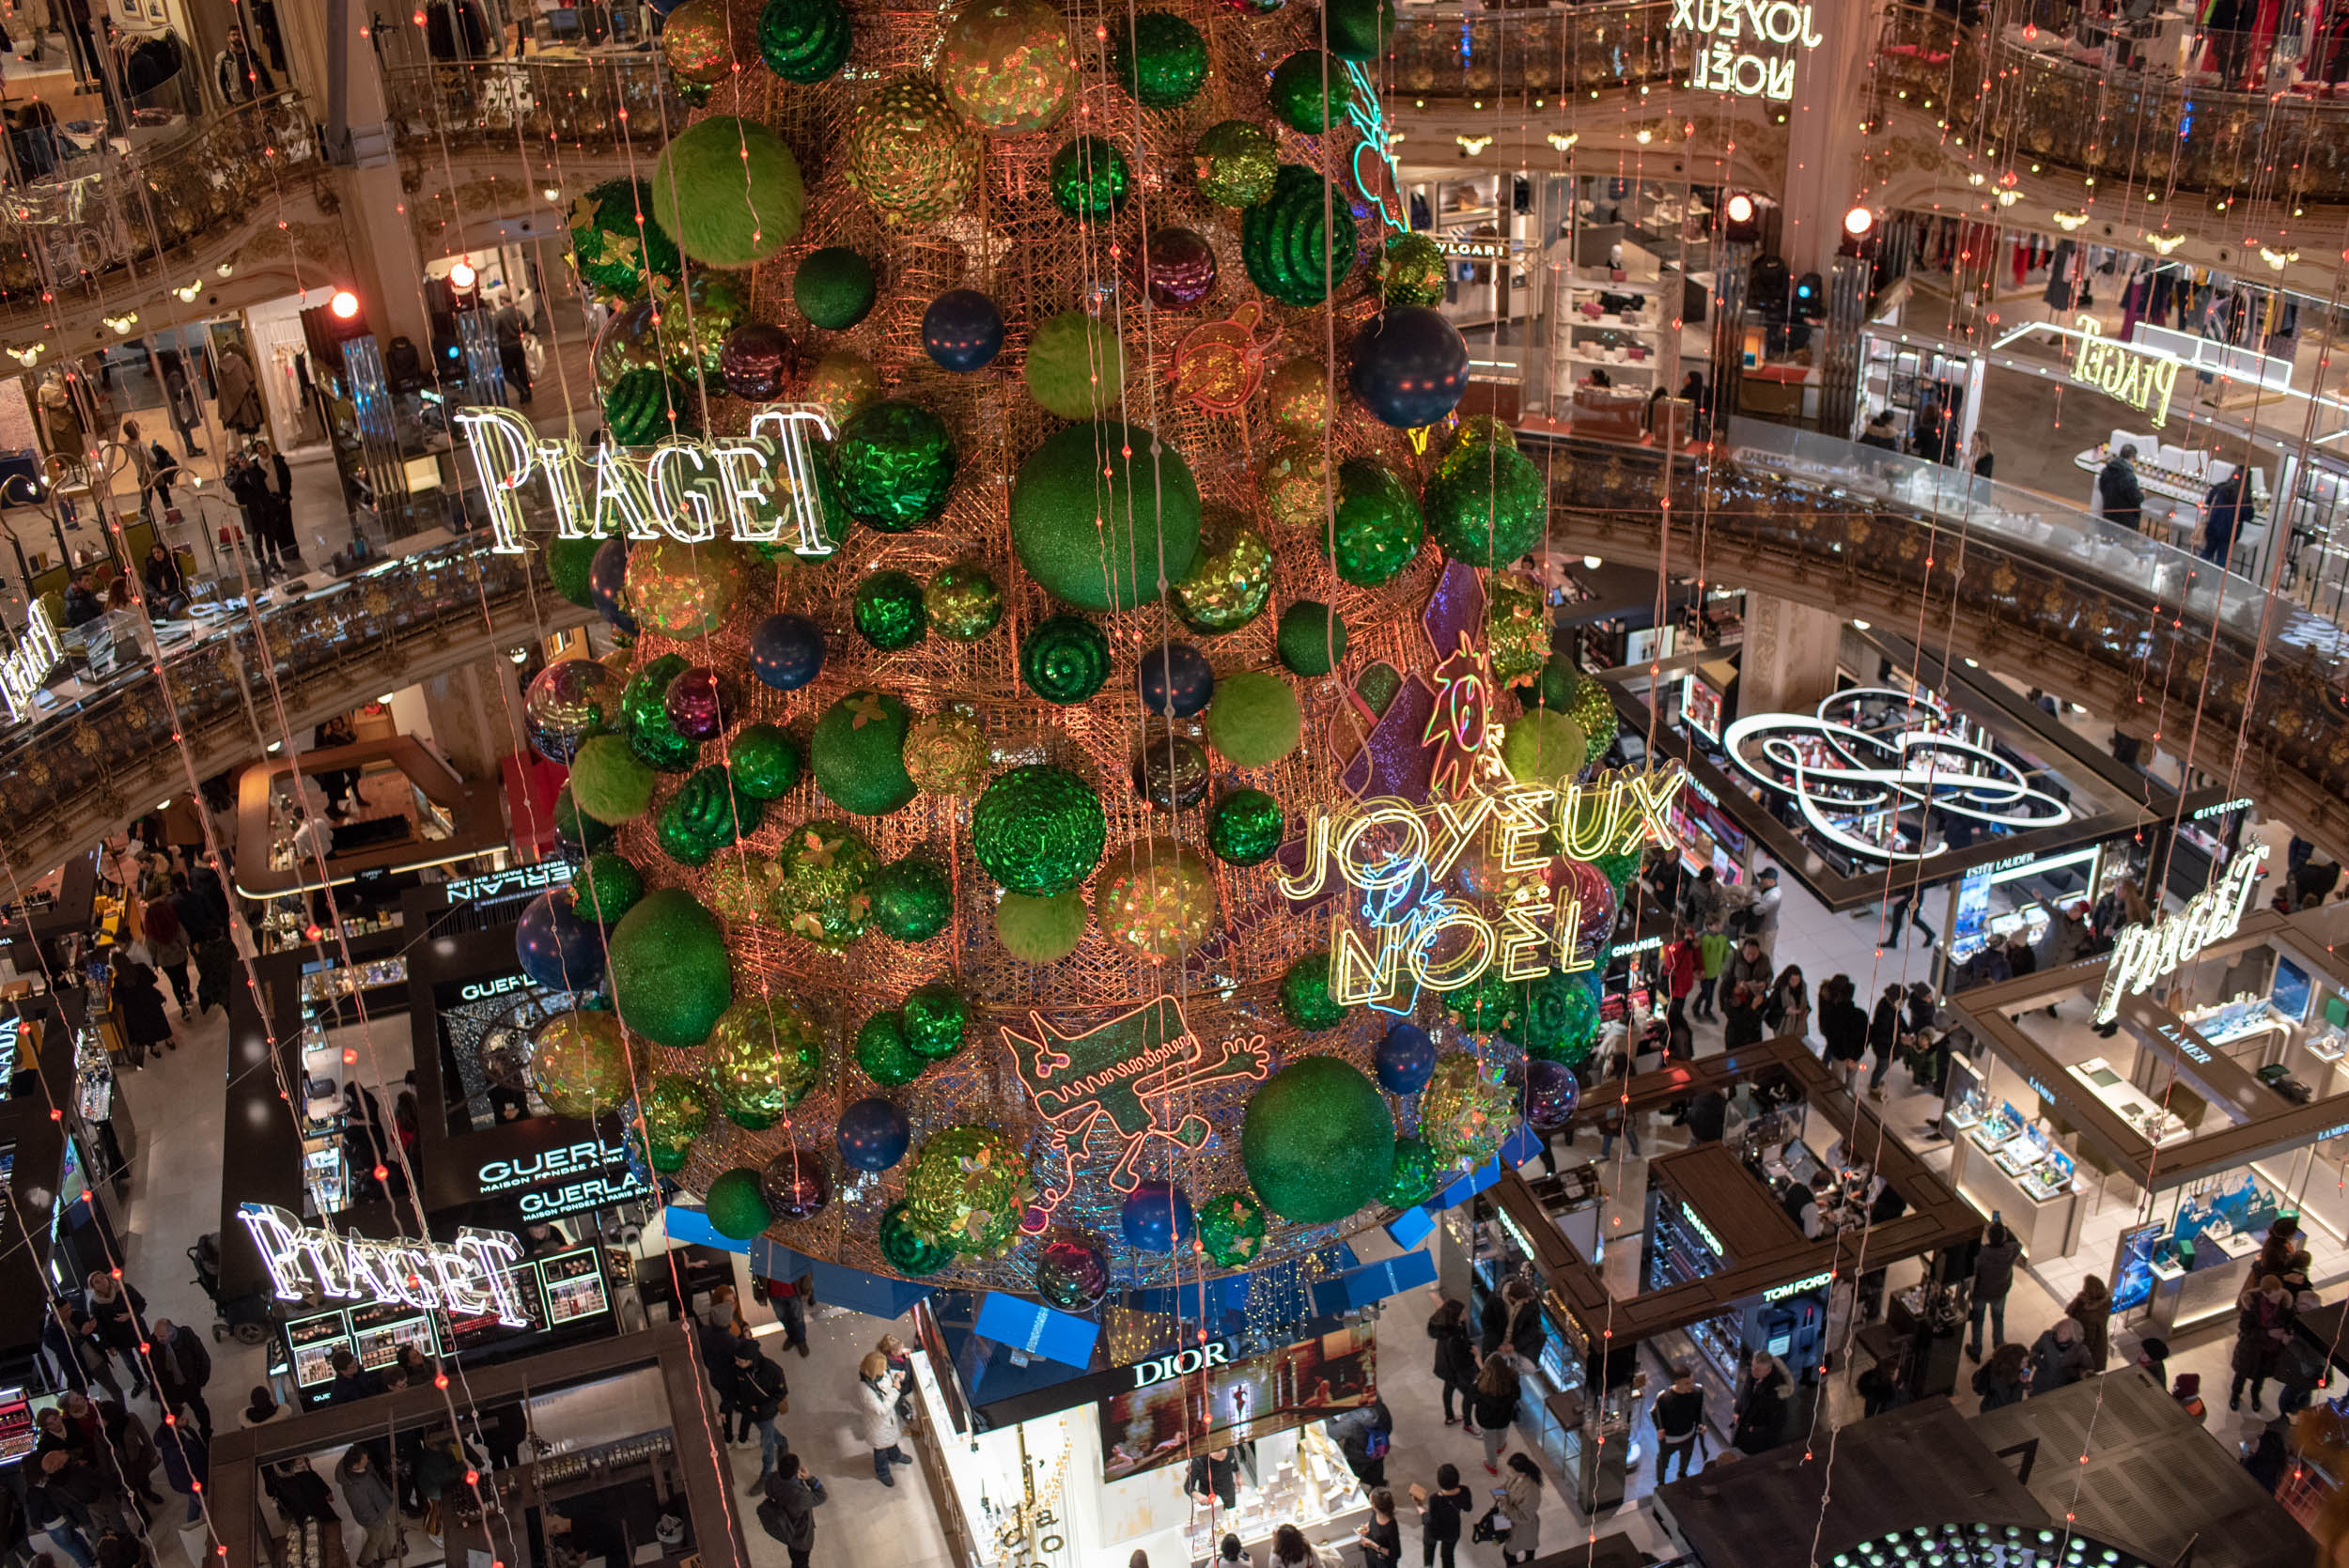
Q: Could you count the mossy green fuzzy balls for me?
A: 6